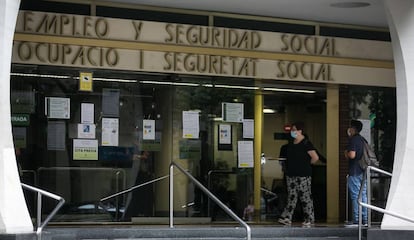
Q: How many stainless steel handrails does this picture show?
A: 3